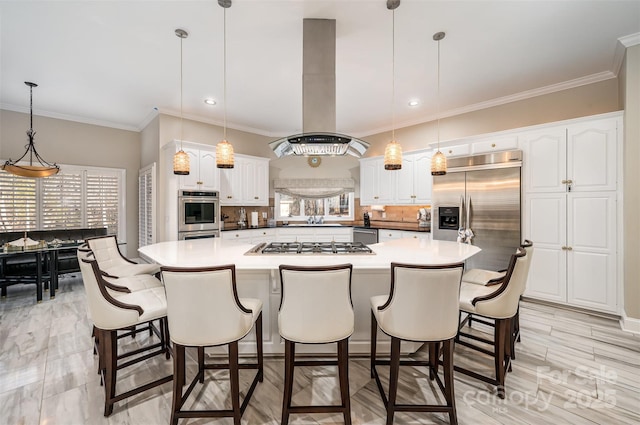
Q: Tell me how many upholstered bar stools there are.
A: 8